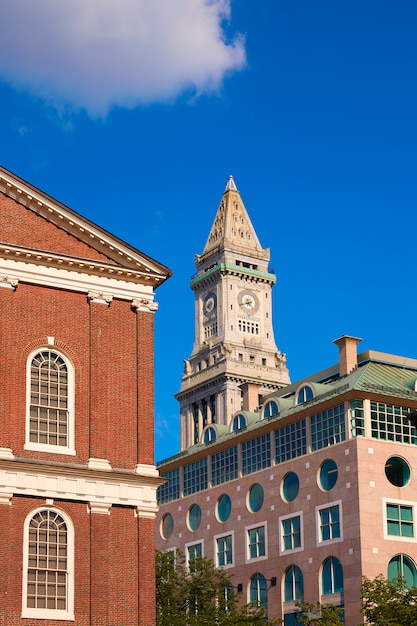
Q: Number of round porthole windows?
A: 7